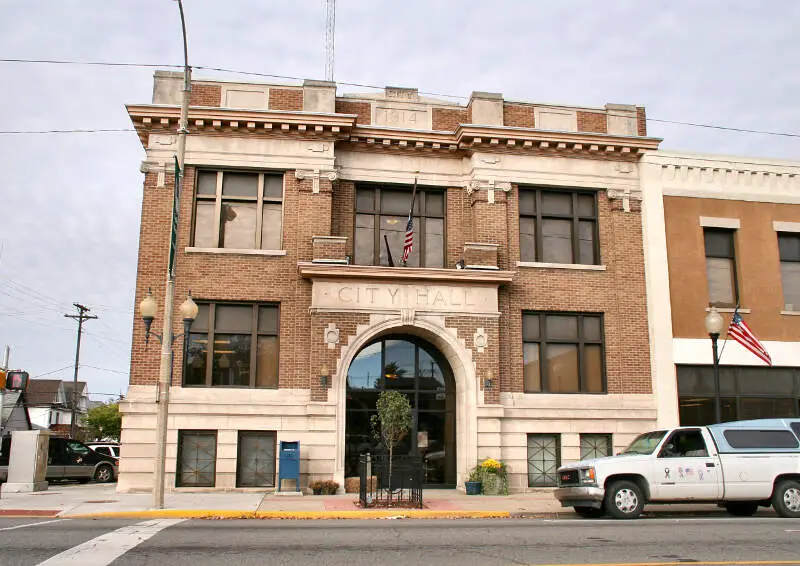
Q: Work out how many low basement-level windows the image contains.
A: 4